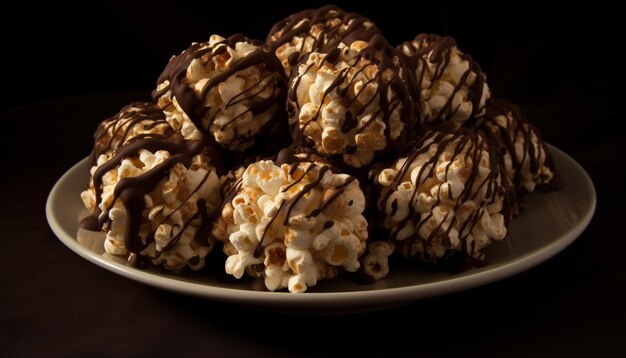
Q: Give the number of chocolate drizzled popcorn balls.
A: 9